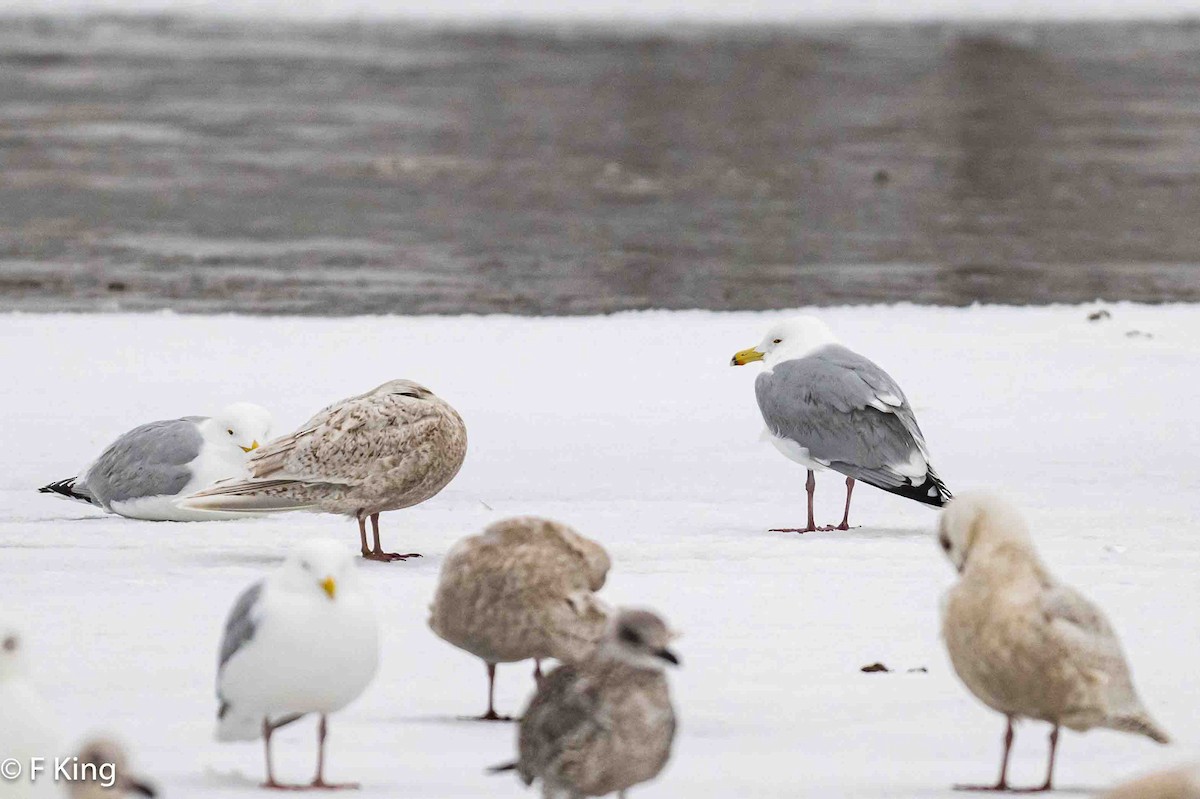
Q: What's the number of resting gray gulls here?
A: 1